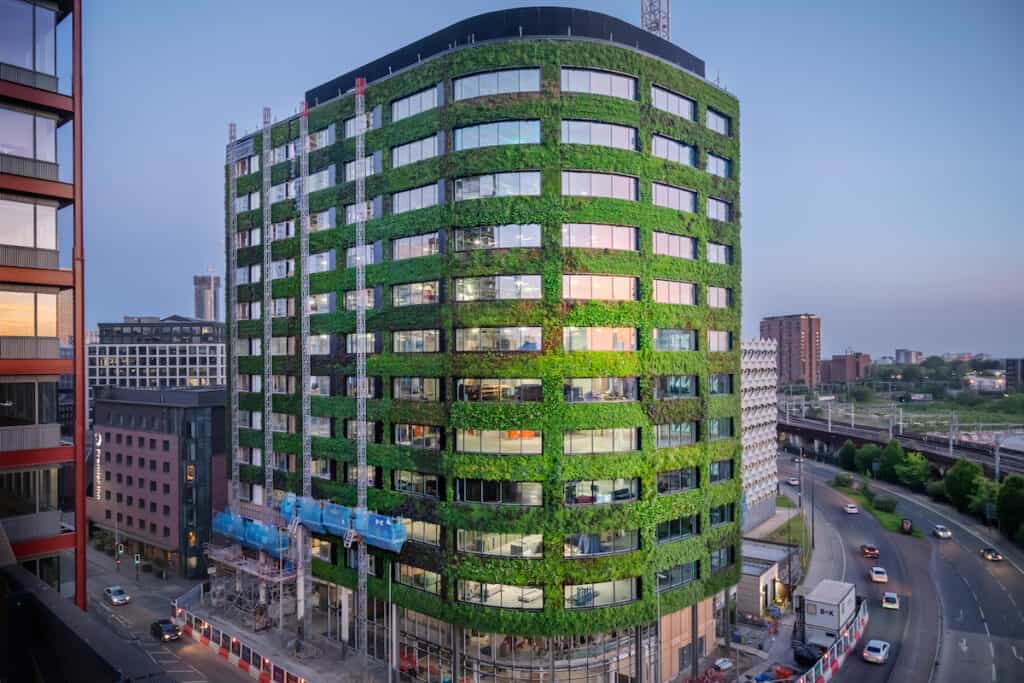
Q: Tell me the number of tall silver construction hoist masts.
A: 4